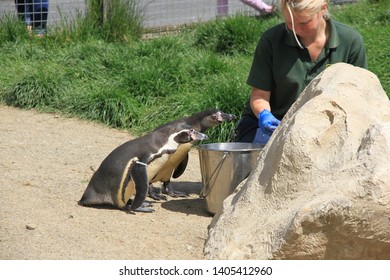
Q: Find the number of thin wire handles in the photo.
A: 1